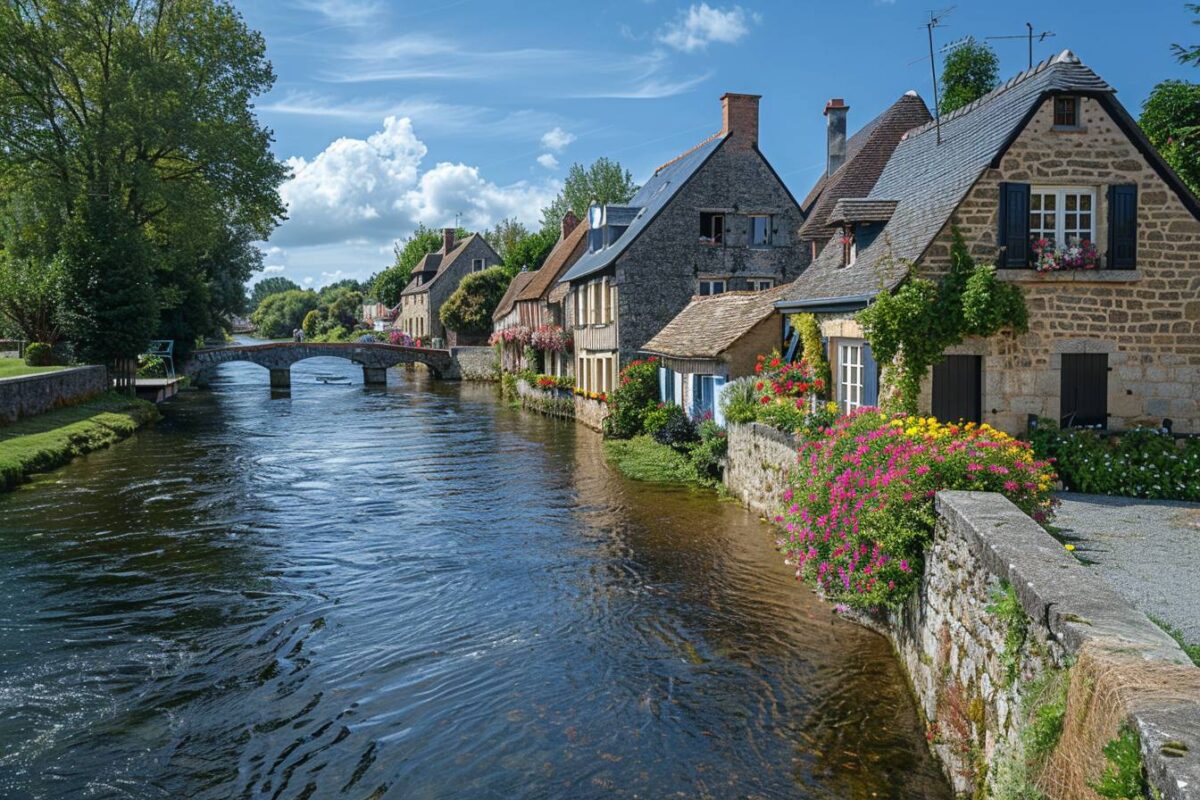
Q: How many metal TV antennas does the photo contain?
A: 2